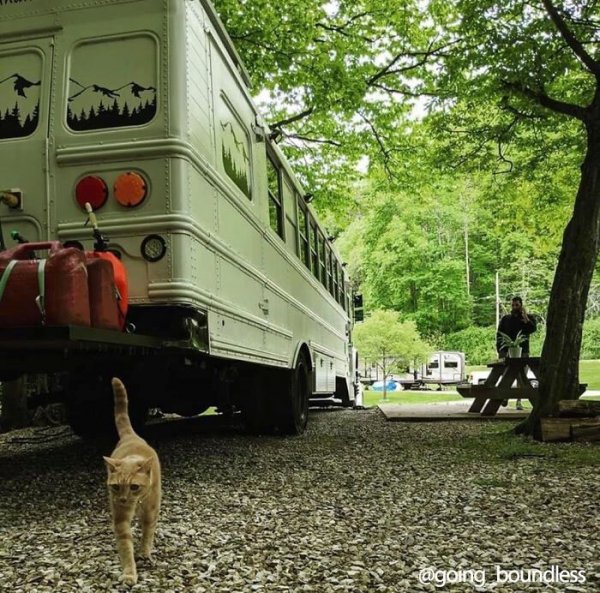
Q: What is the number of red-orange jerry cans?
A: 3